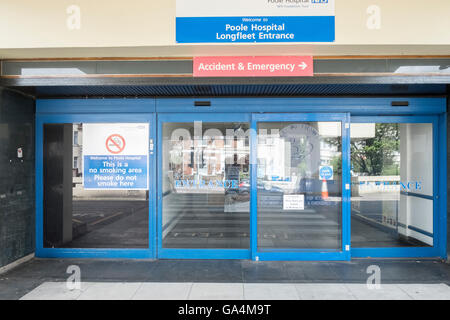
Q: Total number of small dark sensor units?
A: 2